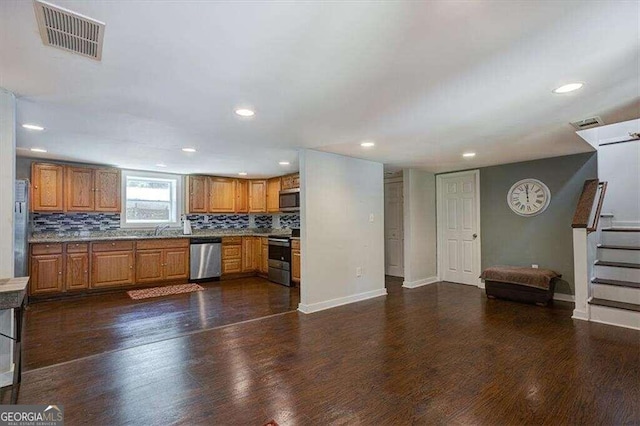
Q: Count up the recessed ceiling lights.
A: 10